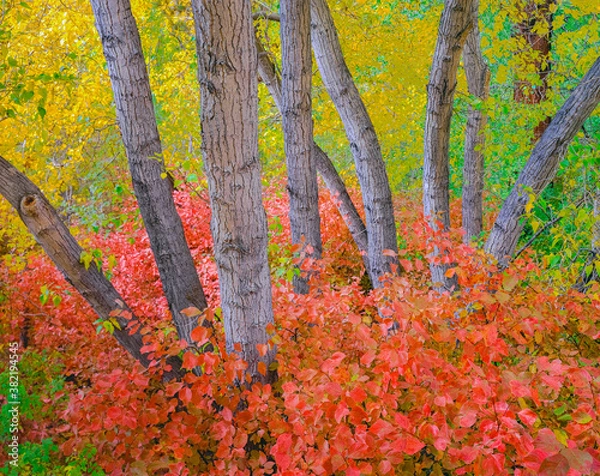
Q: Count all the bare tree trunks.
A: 9